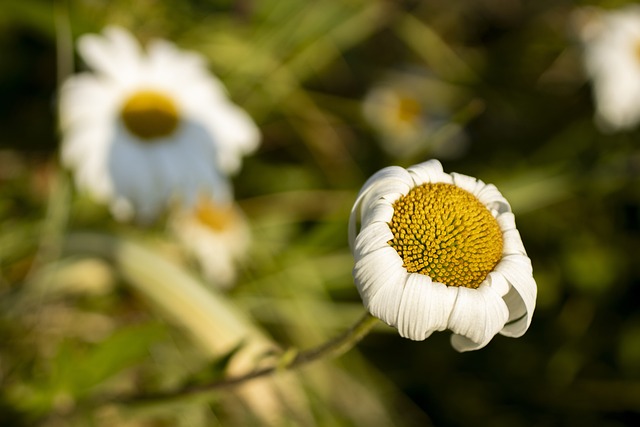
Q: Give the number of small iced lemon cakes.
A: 0